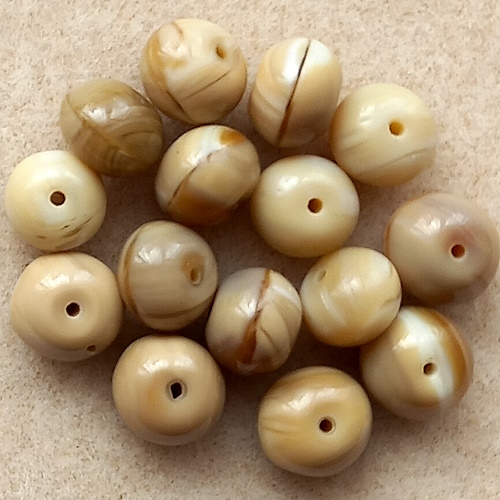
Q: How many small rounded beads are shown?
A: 15